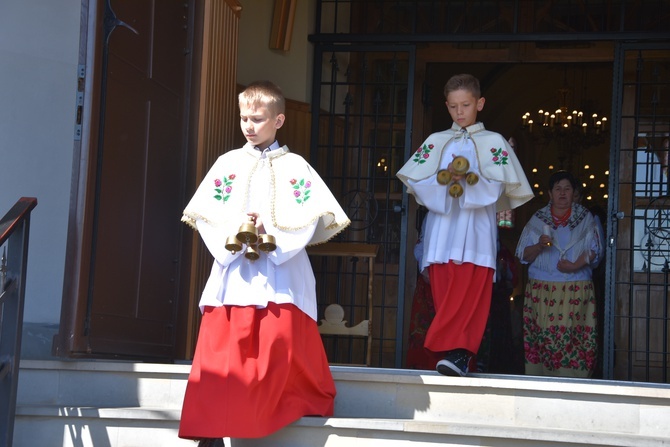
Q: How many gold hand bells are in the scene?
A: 8